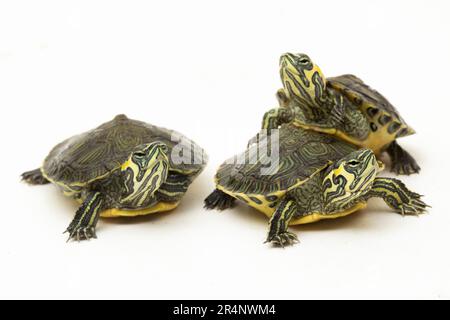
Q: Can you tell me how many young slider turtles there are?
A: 3